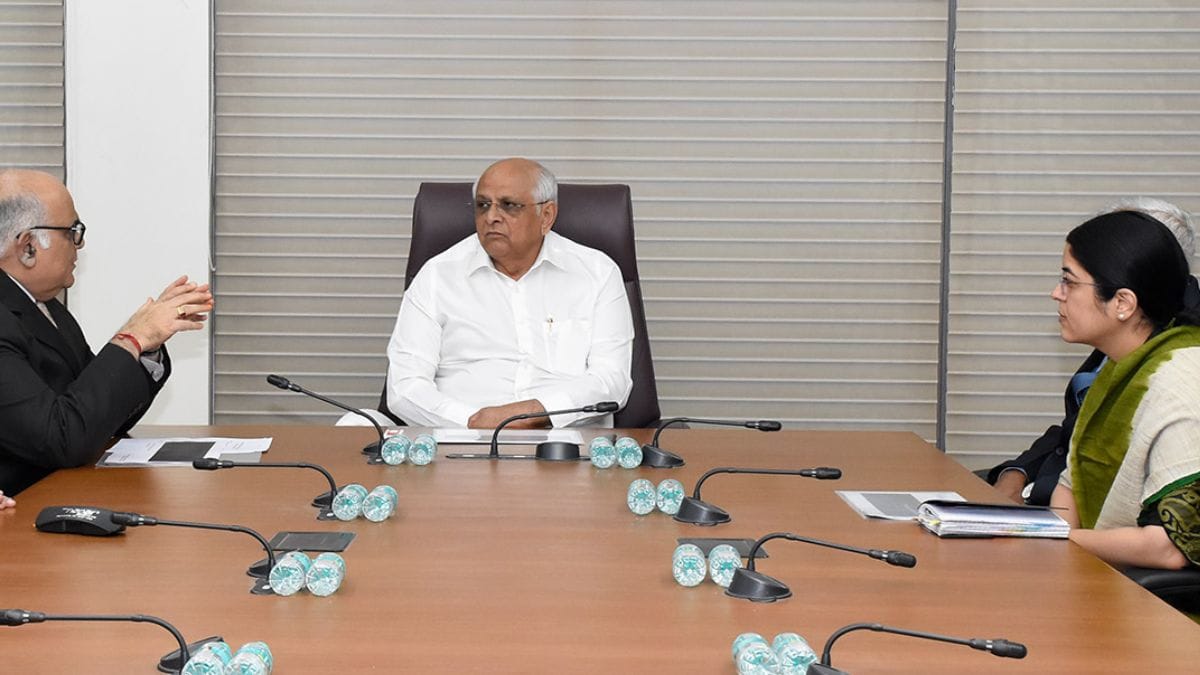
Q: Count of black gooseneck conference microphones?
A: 9